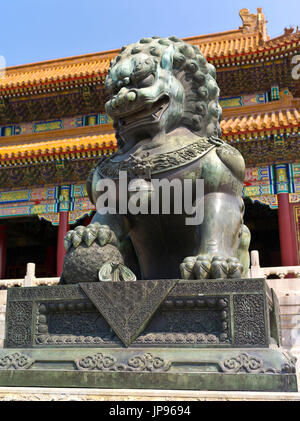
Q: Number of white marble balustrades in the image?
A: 2